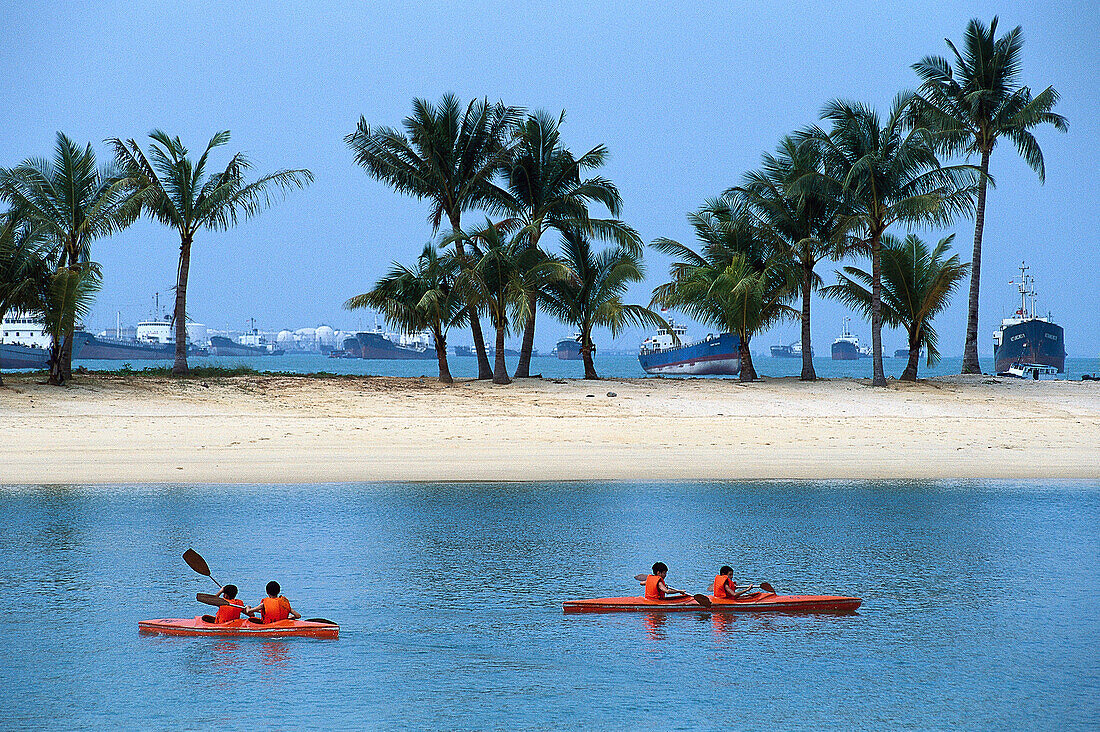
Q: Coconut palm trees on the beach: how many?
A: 14